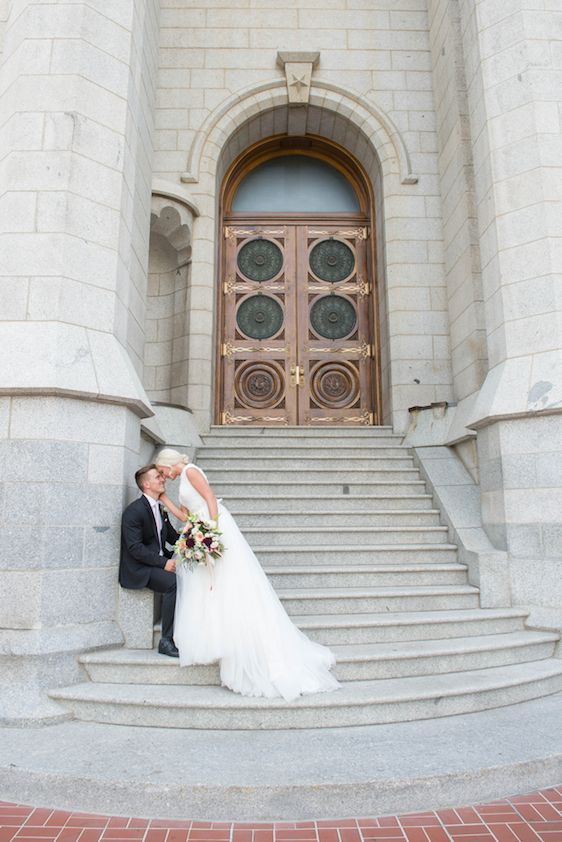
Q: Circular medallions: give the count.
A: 6